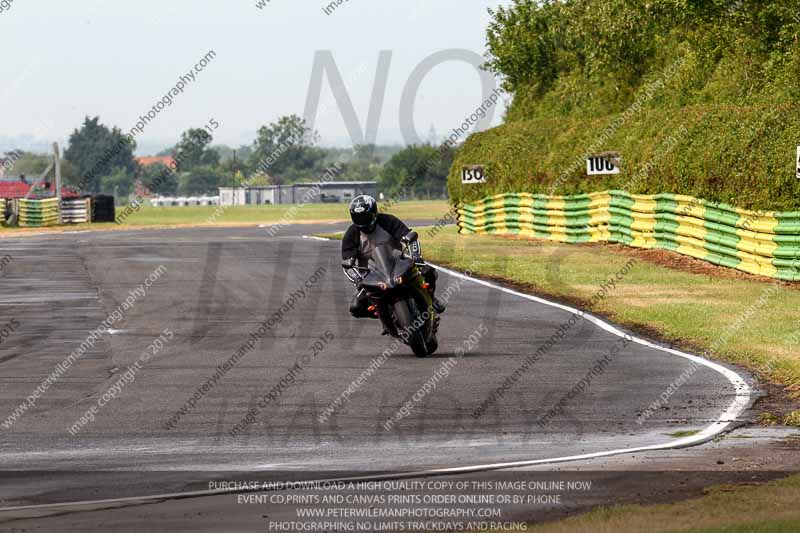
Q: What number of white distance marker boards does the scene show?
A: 3